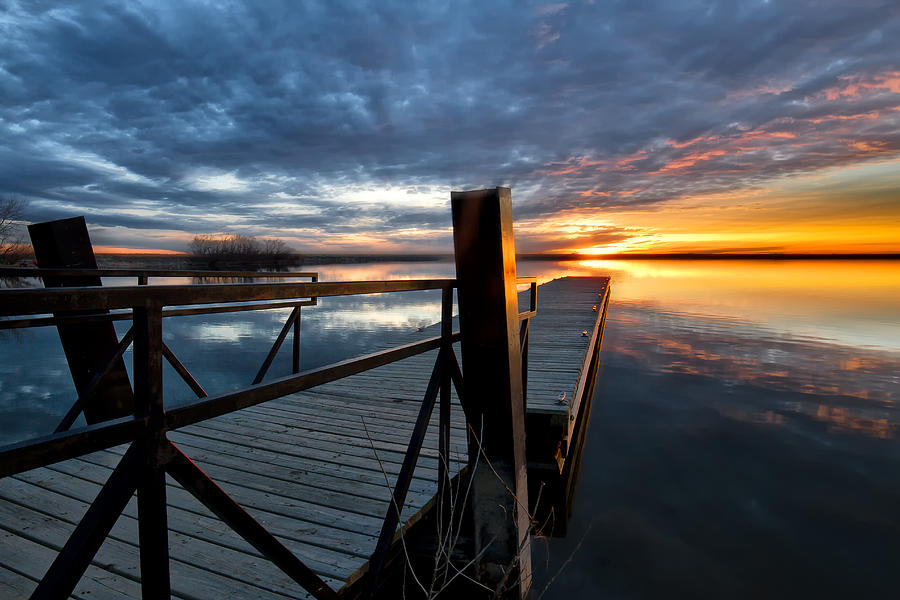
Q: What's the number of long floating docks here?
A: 1